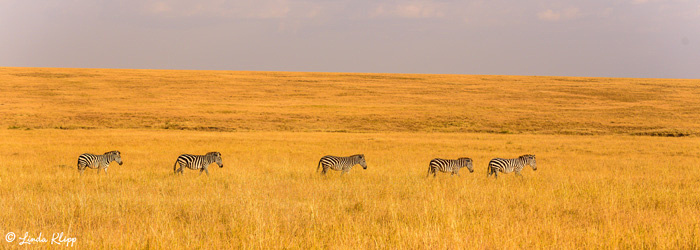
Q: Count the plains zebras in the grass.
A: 5